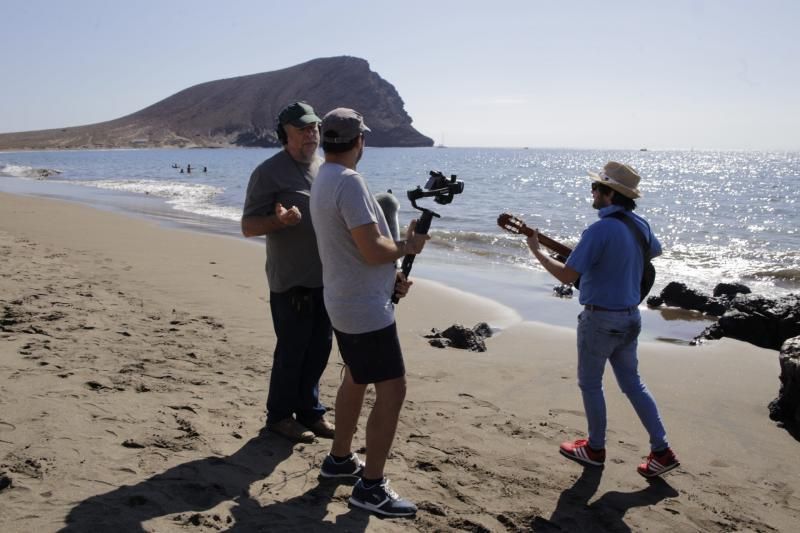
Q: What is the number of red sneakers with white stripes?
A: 2